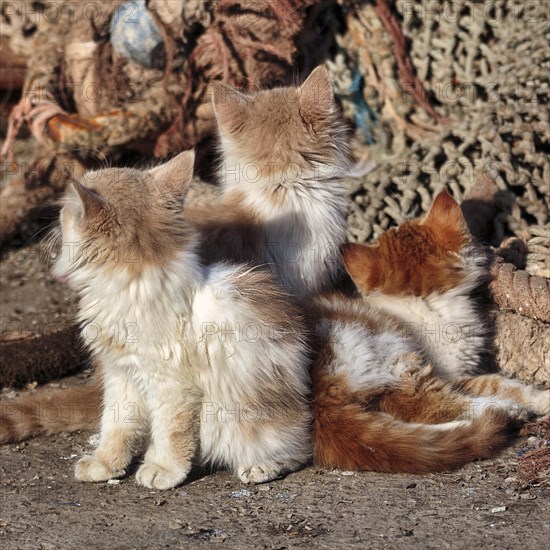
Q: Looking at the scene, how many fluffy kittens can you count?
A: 3